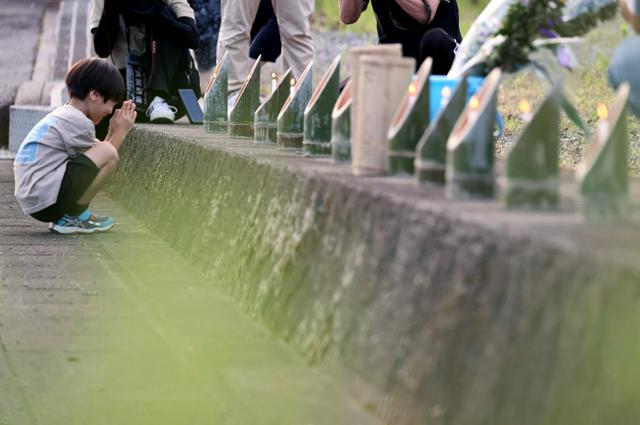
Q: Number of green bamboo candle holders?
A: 11